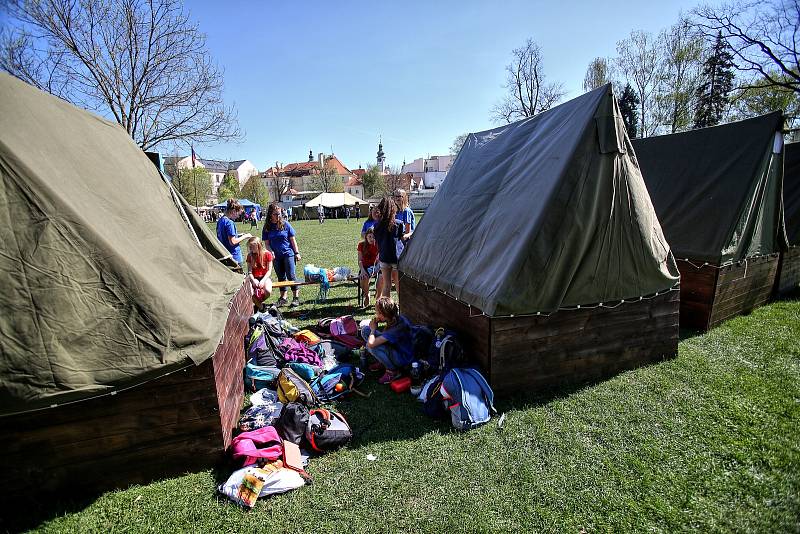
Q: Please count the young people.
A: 8